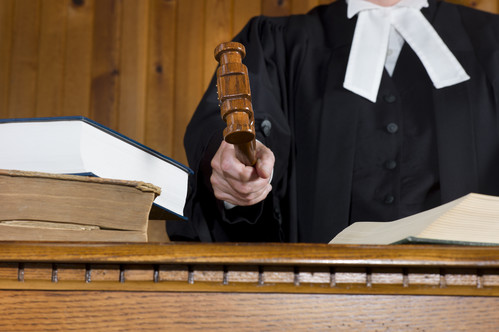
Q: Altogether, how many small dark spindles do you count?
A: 14